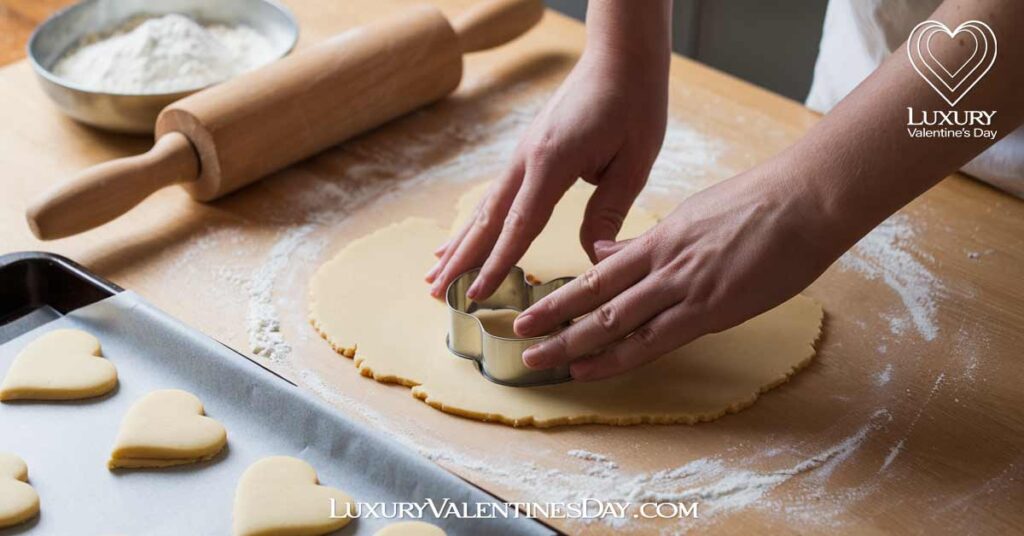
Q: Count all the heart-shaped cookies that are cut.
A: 5